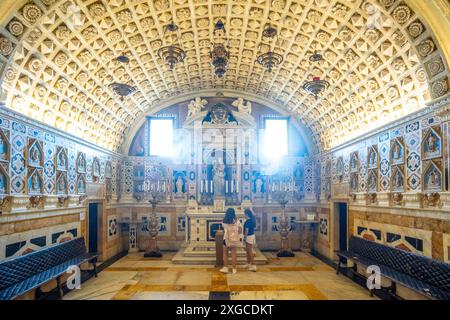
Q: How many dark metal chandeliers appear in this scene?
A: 5